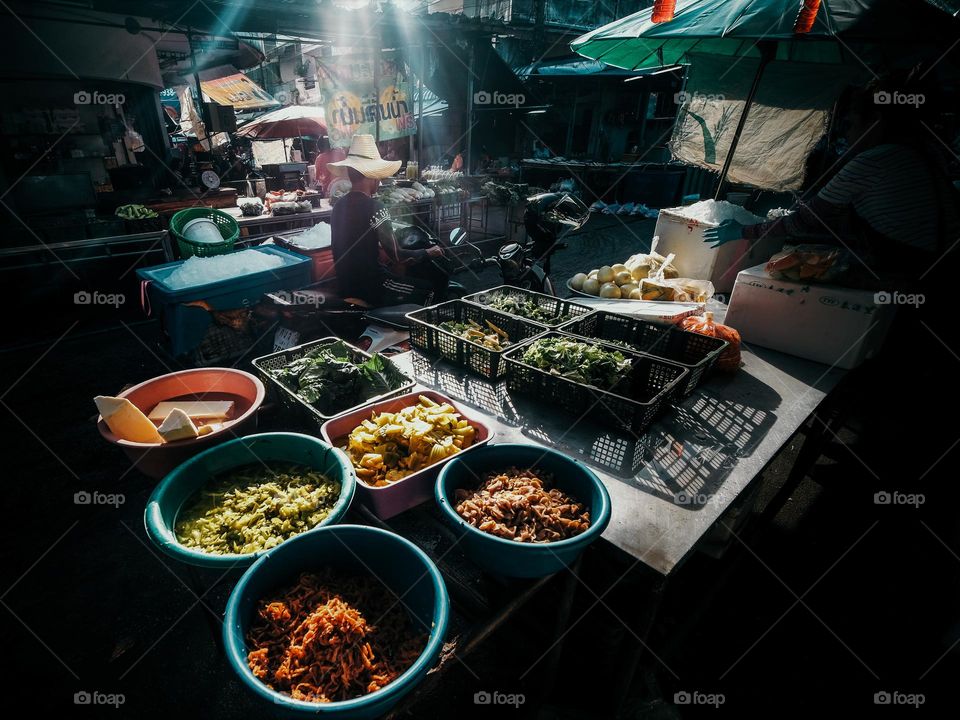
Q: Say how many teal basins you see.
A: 3